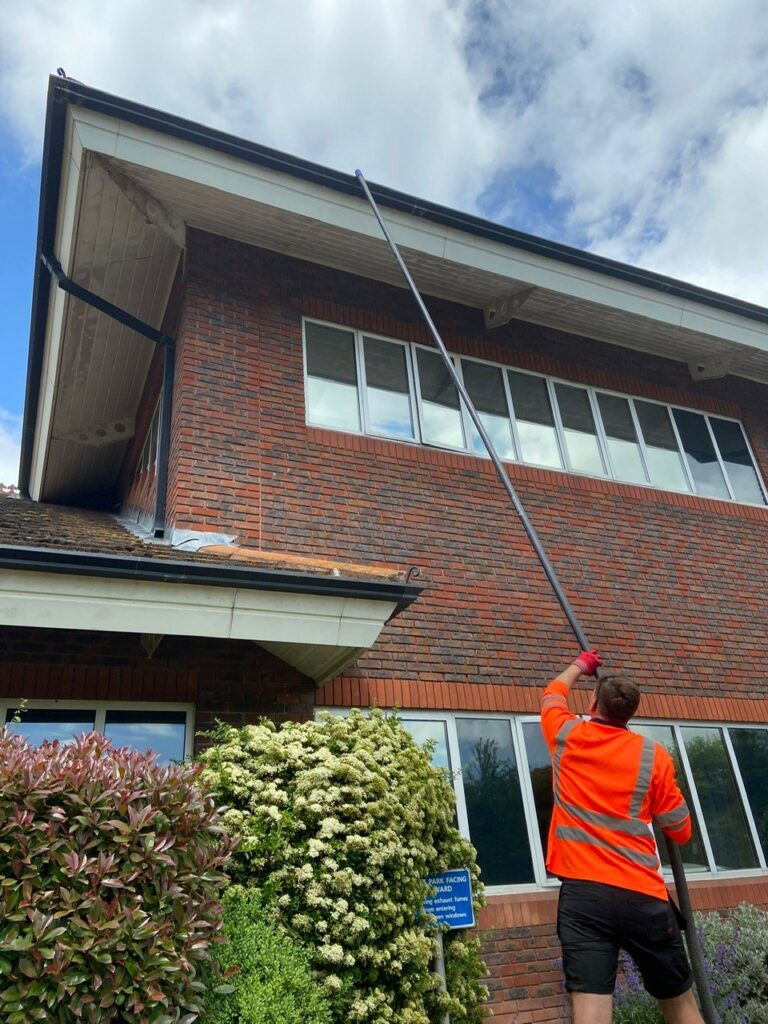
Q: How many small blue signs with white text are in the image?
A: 1